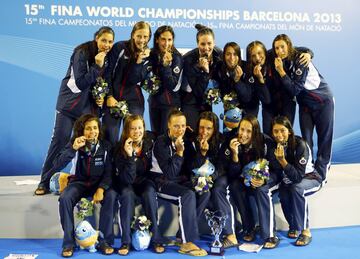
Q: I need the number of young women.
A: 13